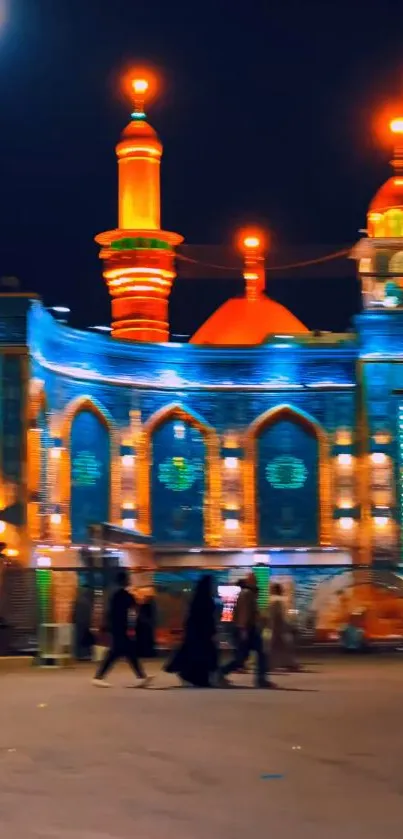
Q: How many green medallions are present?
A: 3